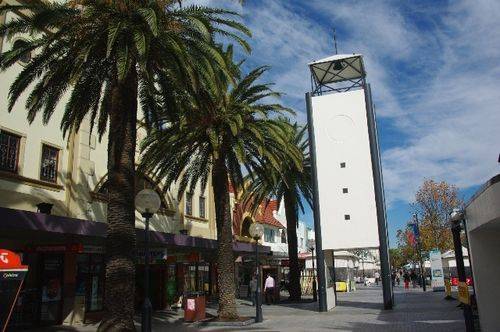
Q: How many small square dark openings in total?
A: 3